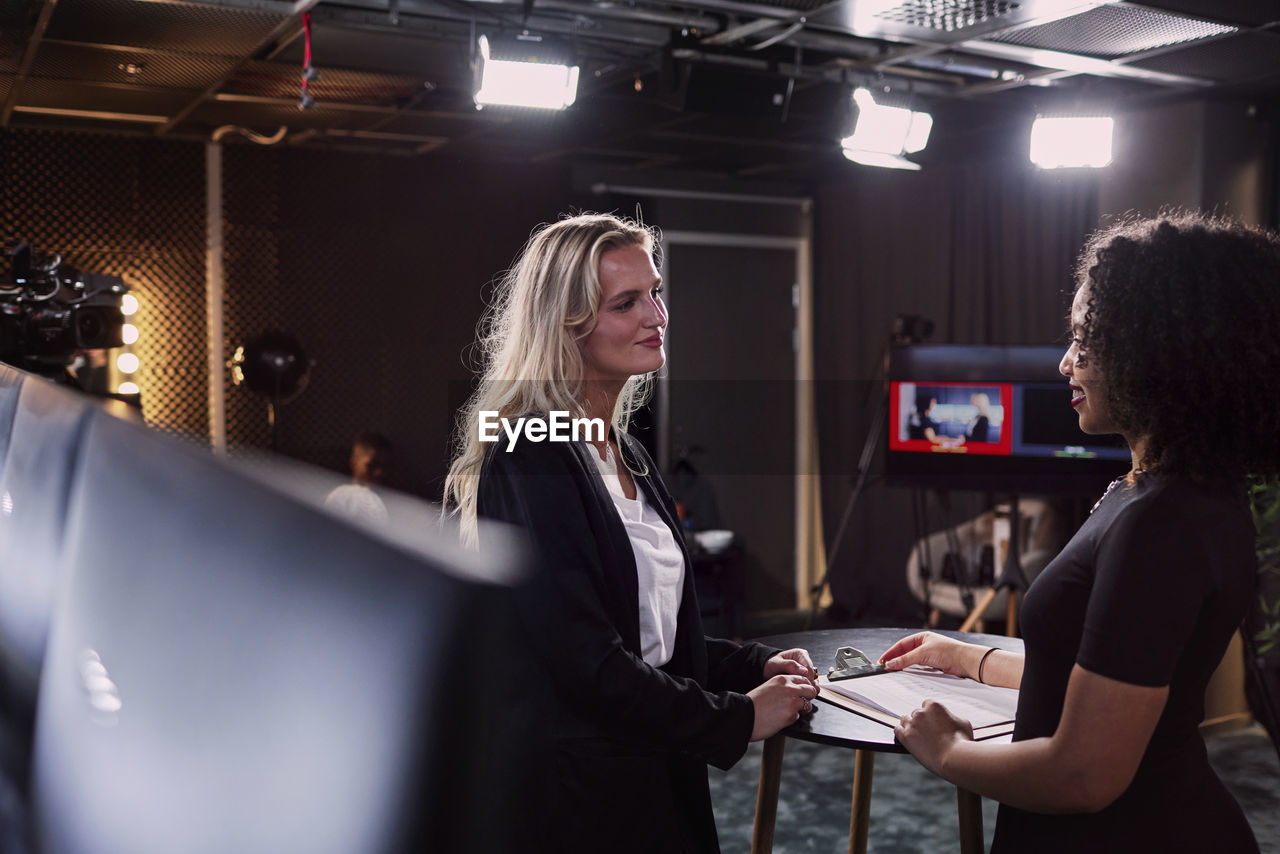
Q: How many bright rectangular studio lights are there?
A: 3